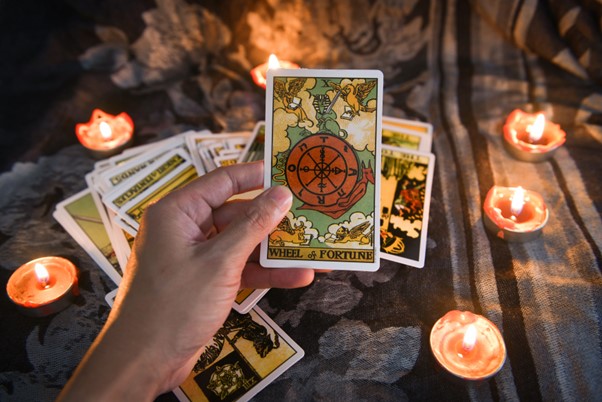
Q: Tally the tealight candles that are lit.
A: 6